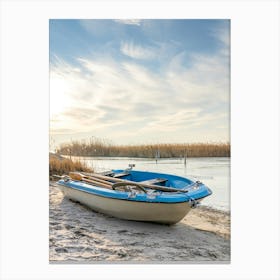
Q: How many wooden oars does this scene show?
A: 3